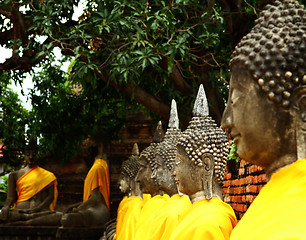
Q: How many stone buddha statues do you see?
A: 7